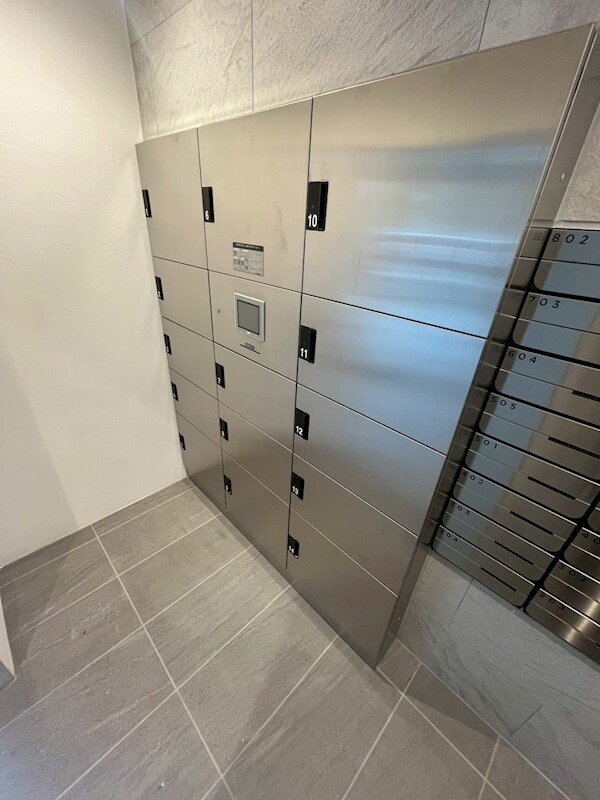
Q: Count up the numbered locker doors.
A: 14